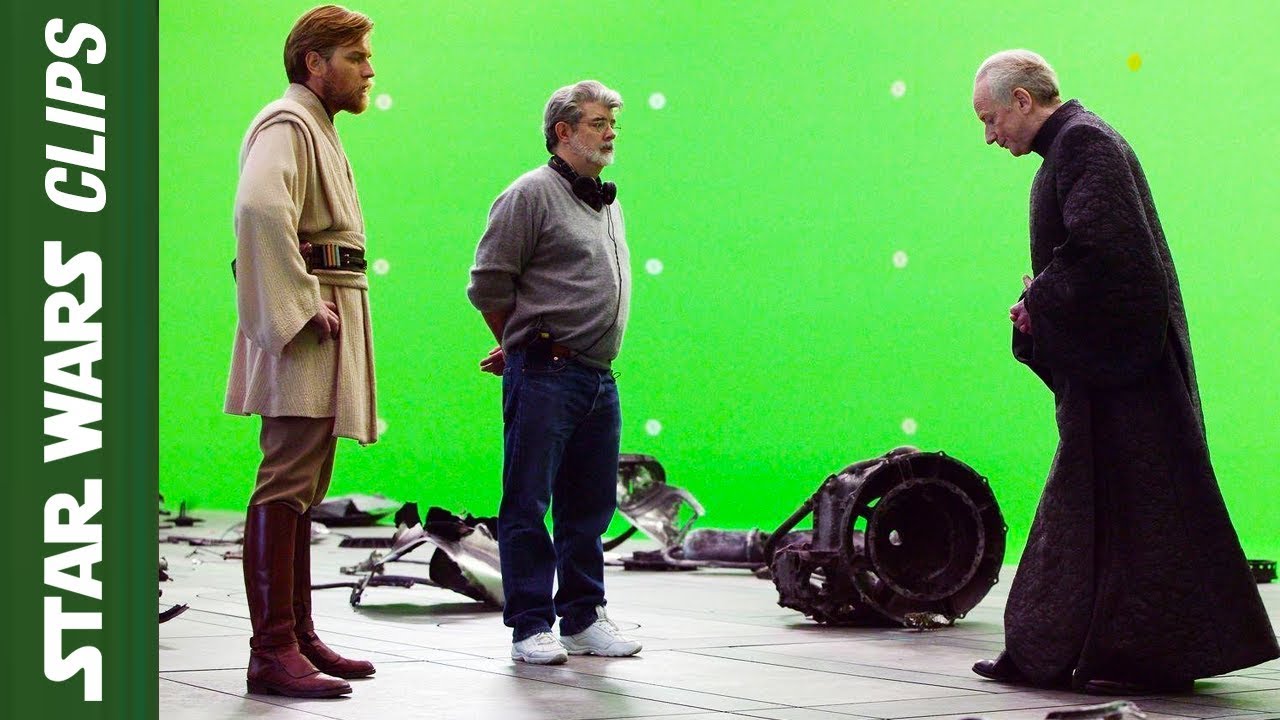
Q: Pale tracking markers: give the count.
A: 9